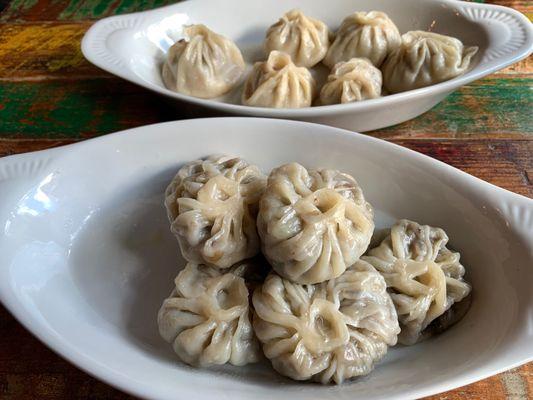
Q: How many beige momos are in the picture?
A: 11